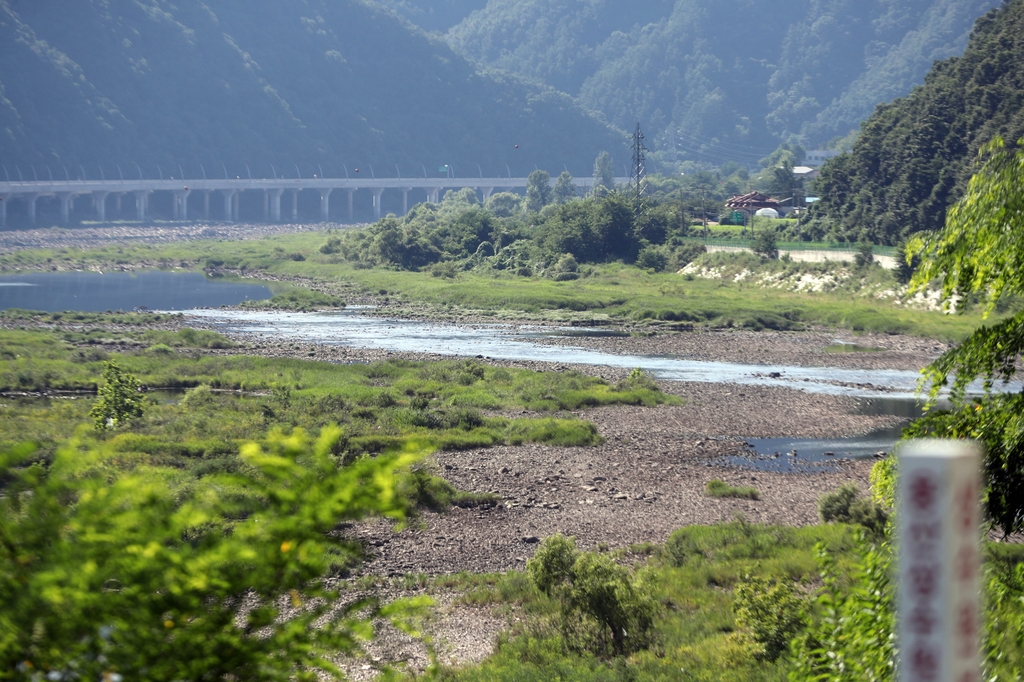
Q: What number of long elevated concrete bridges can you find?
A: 1